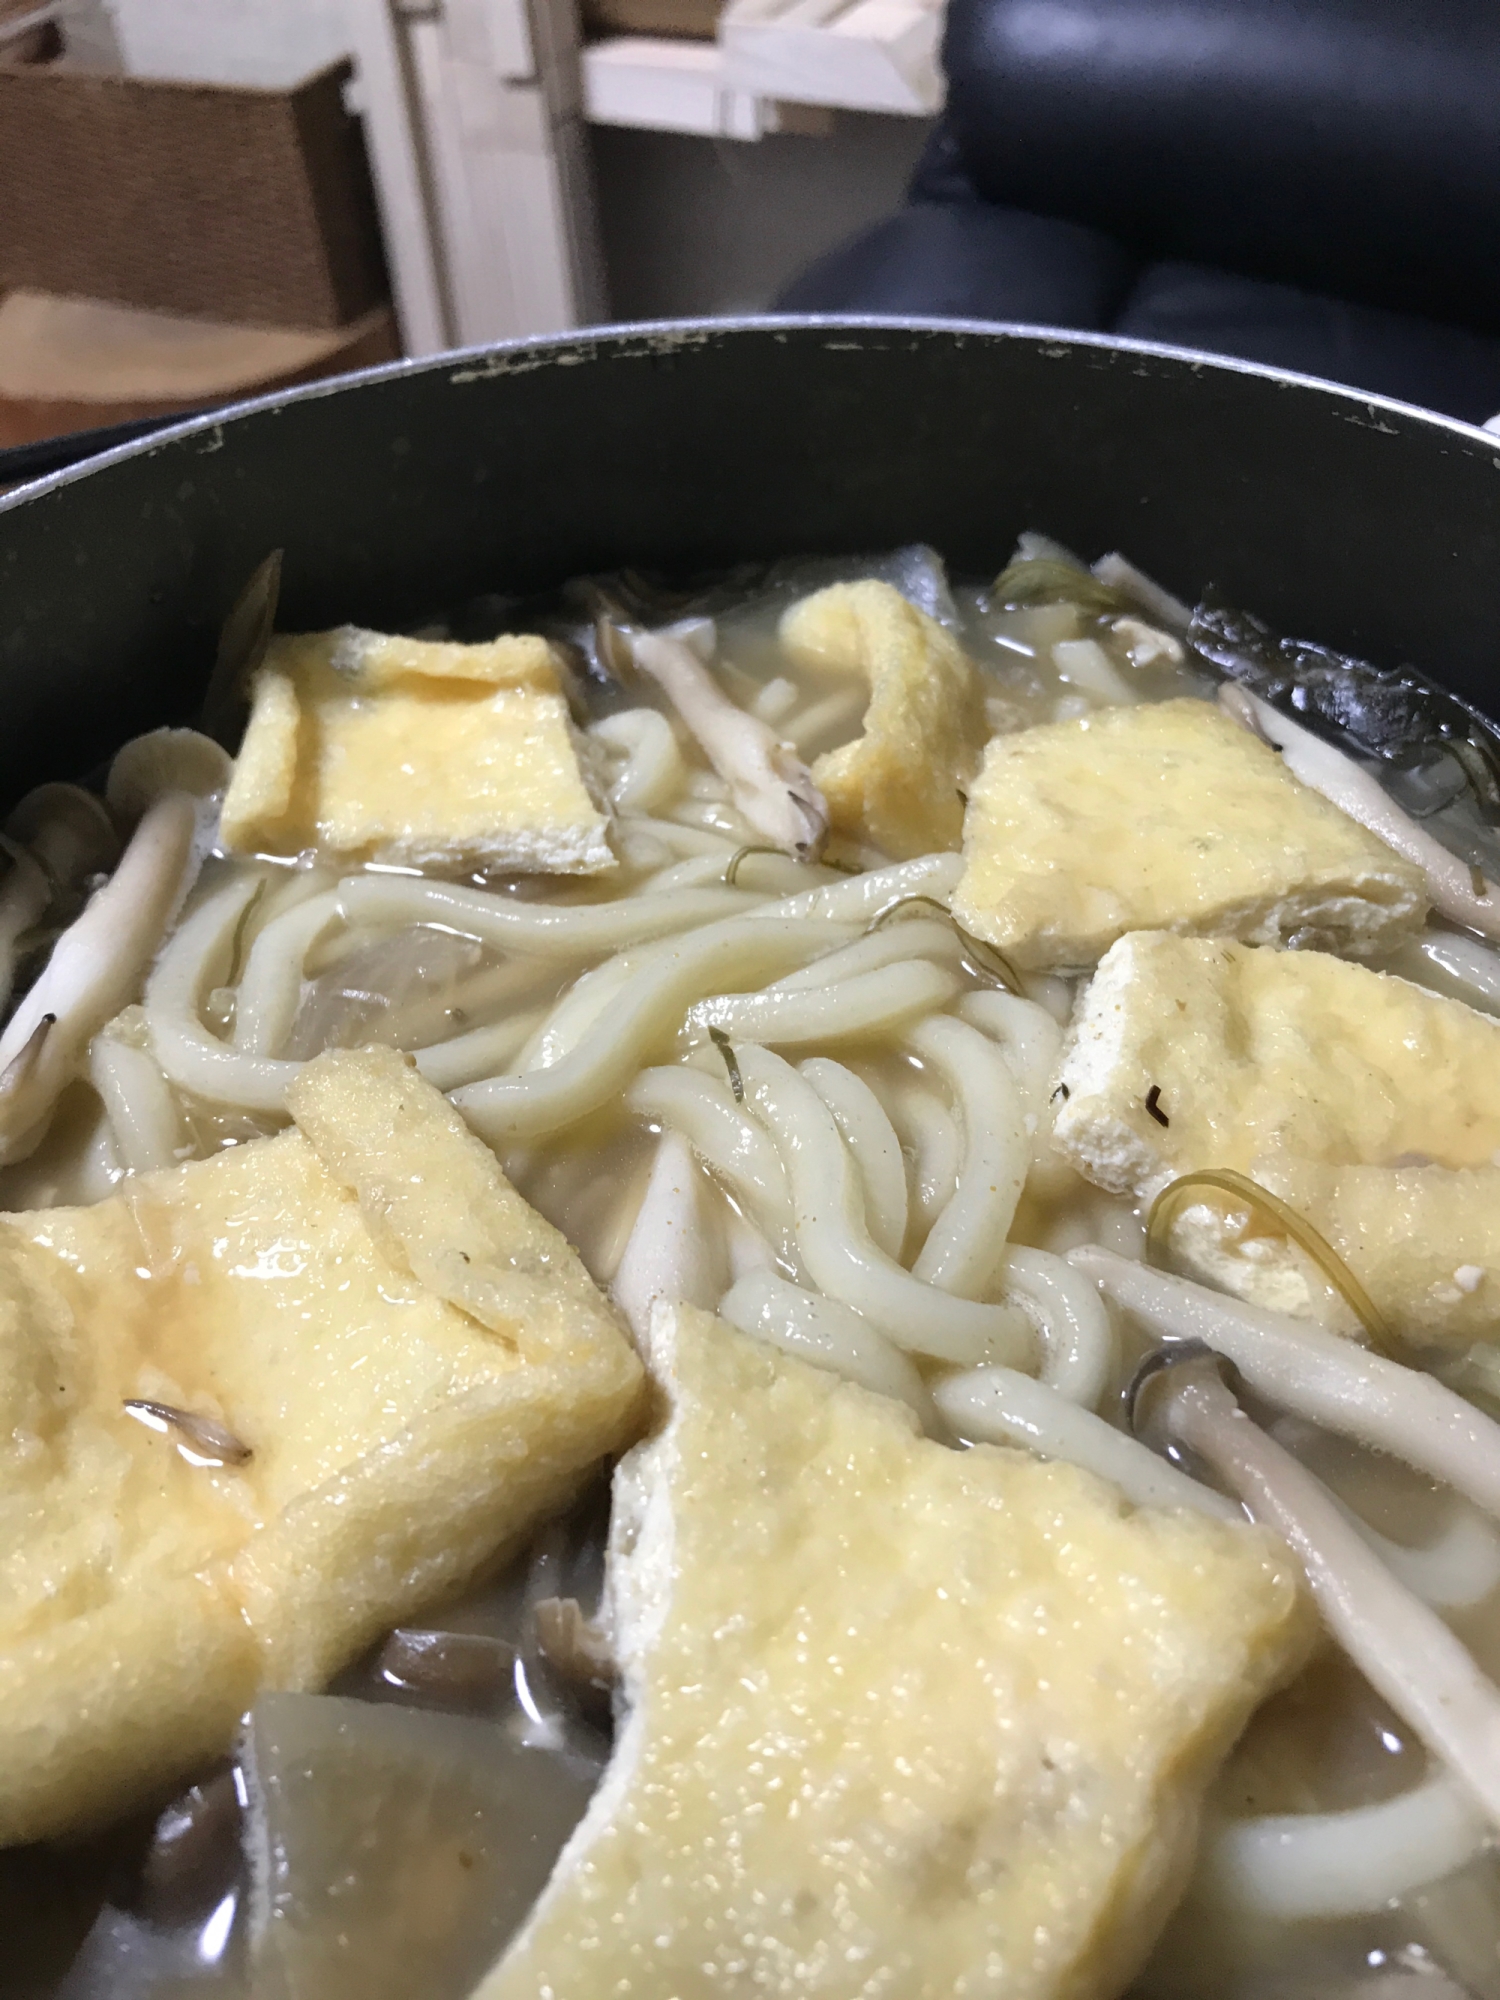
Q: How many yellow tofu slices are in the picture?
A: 6